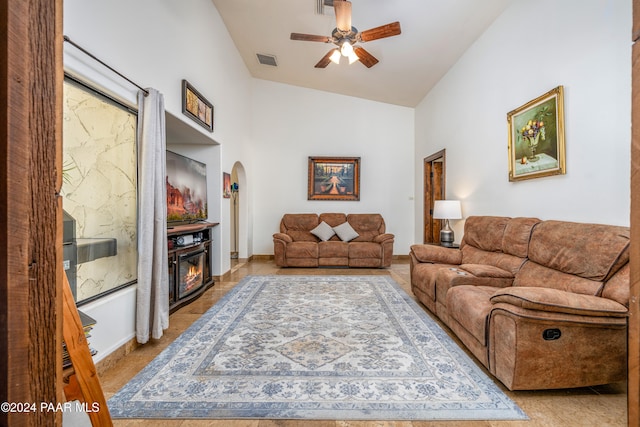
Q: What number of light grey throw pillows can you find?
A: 2